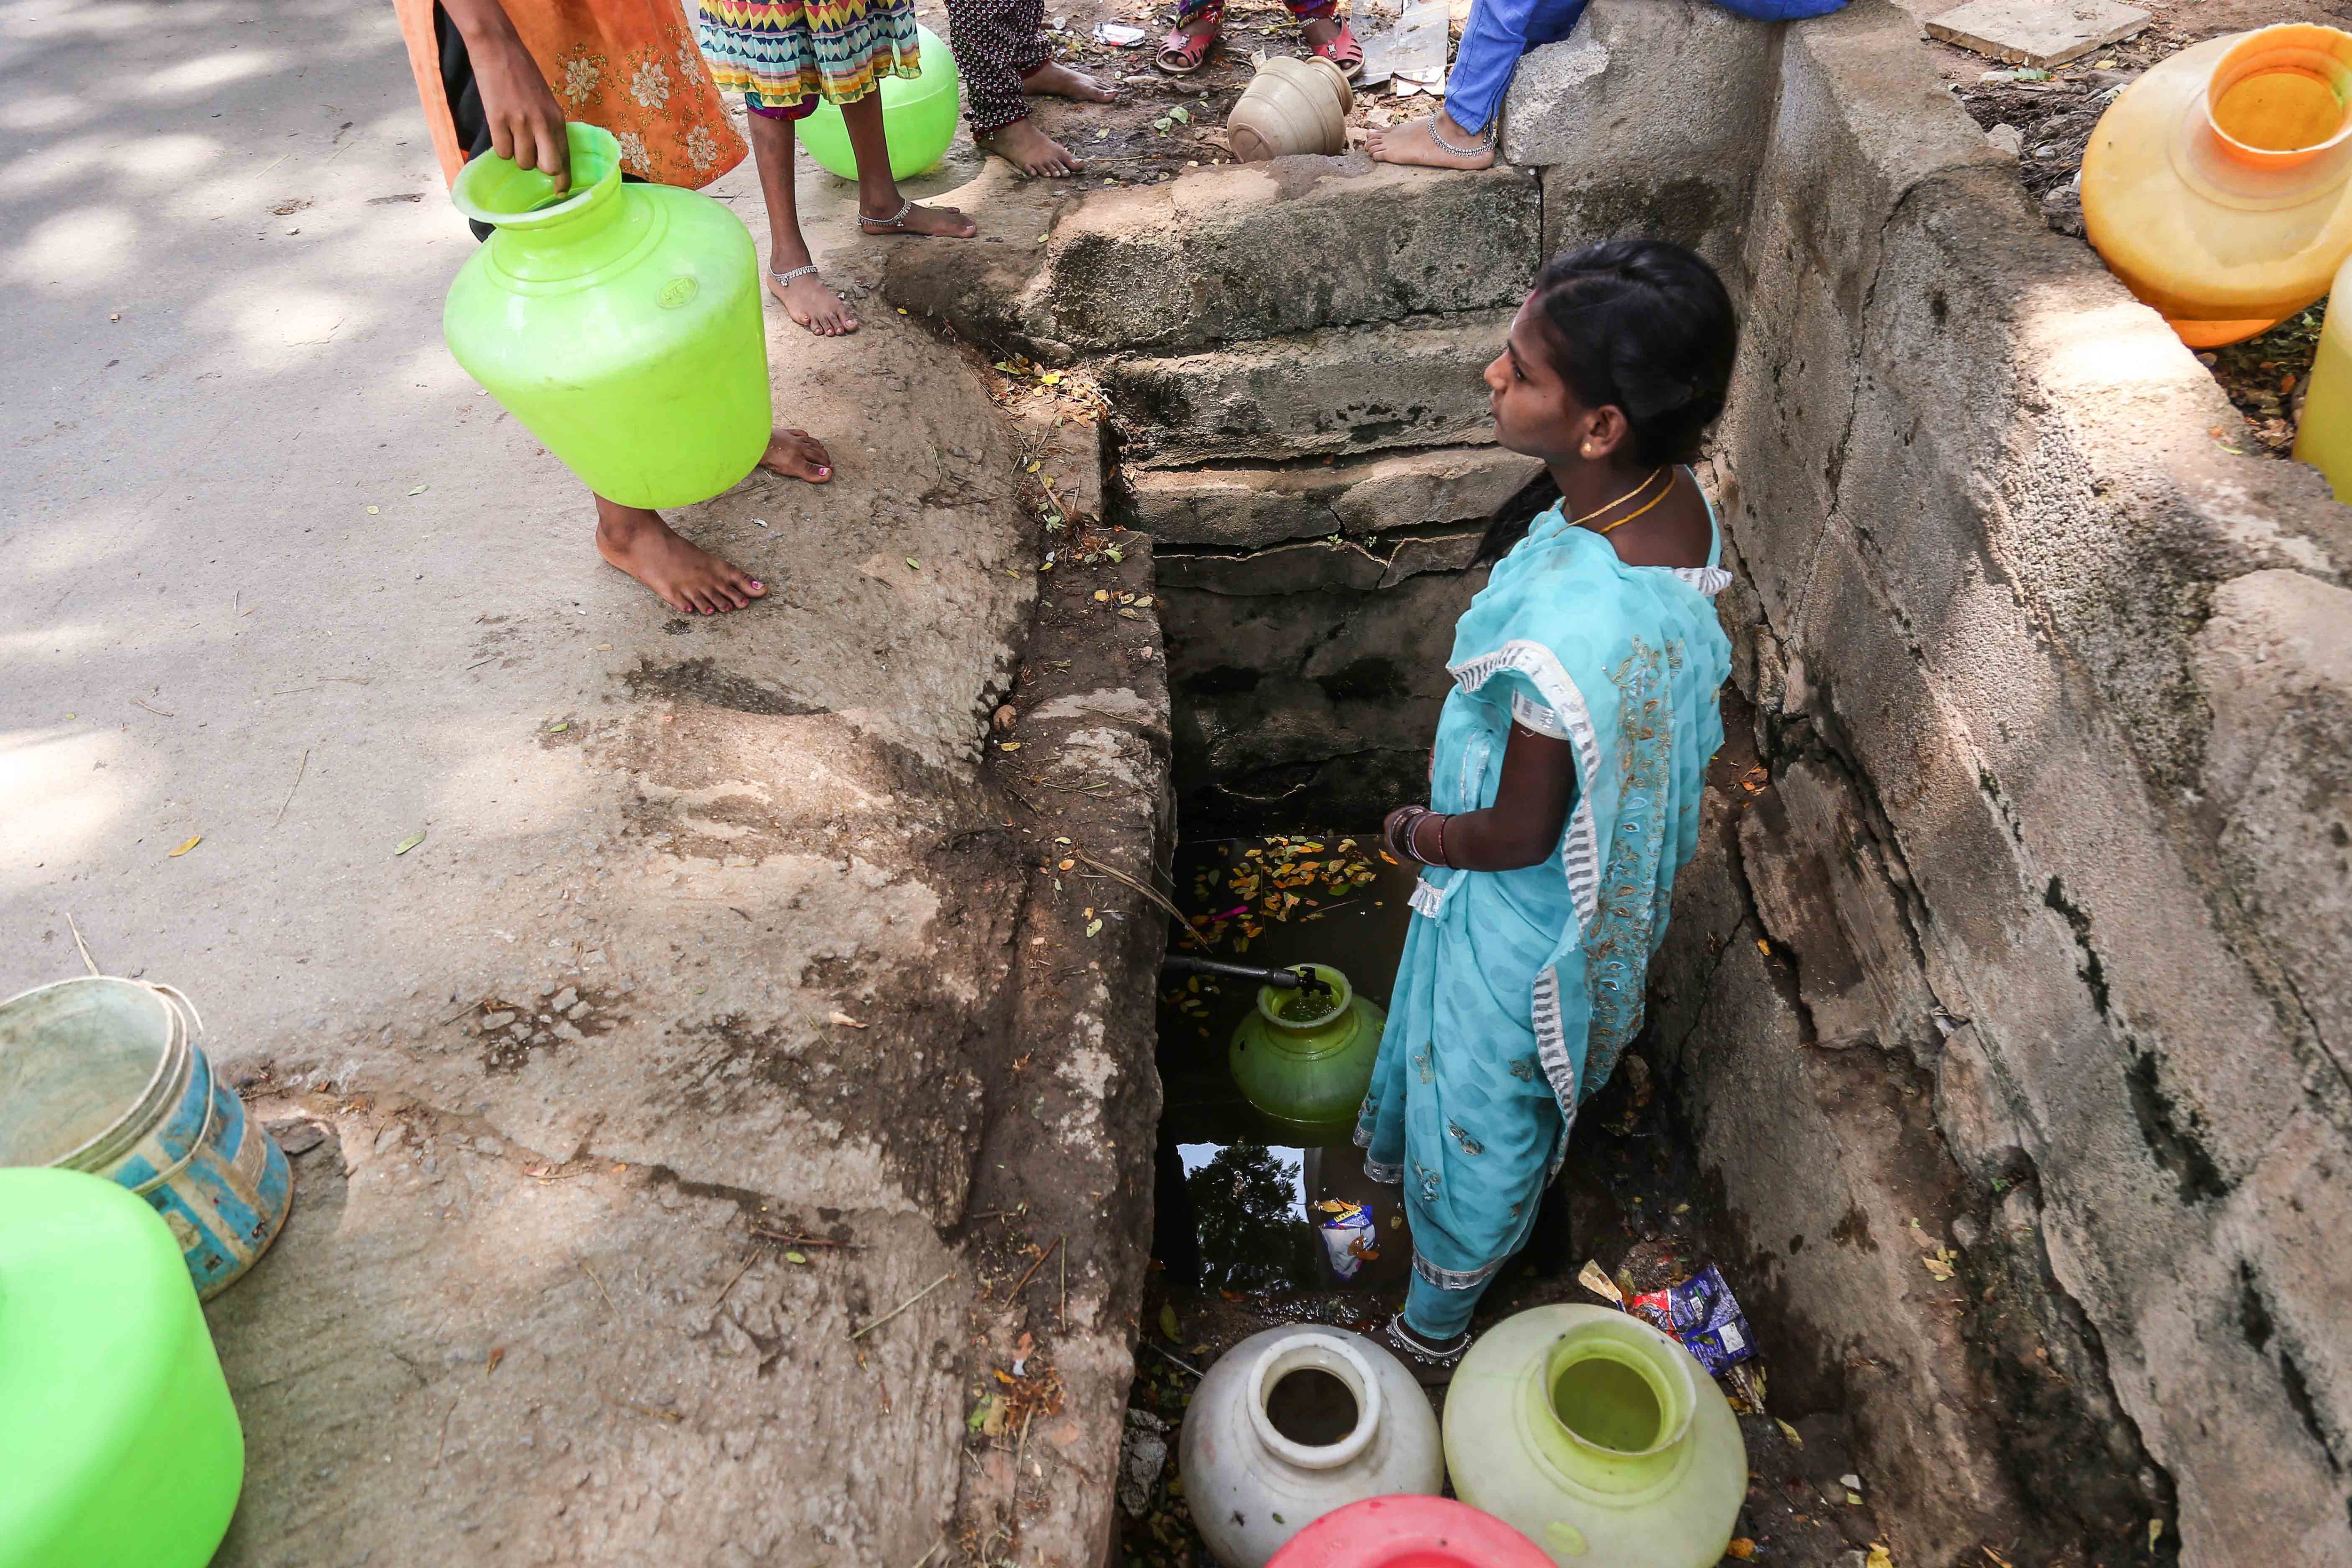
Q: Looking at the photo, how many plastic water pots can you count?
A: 10